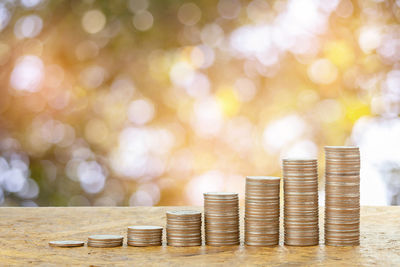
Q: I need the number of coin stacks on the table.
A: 8